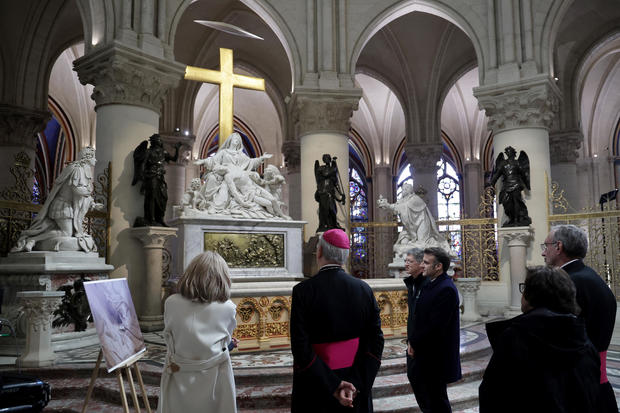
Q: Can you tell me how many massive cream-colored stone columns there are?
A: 3